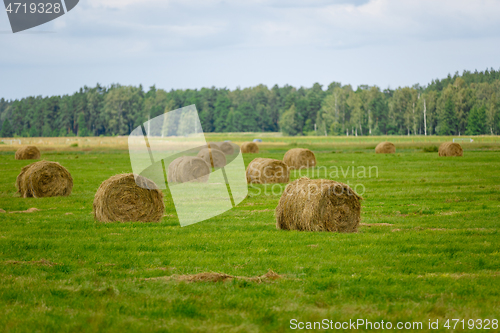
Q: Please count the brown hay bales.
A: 13